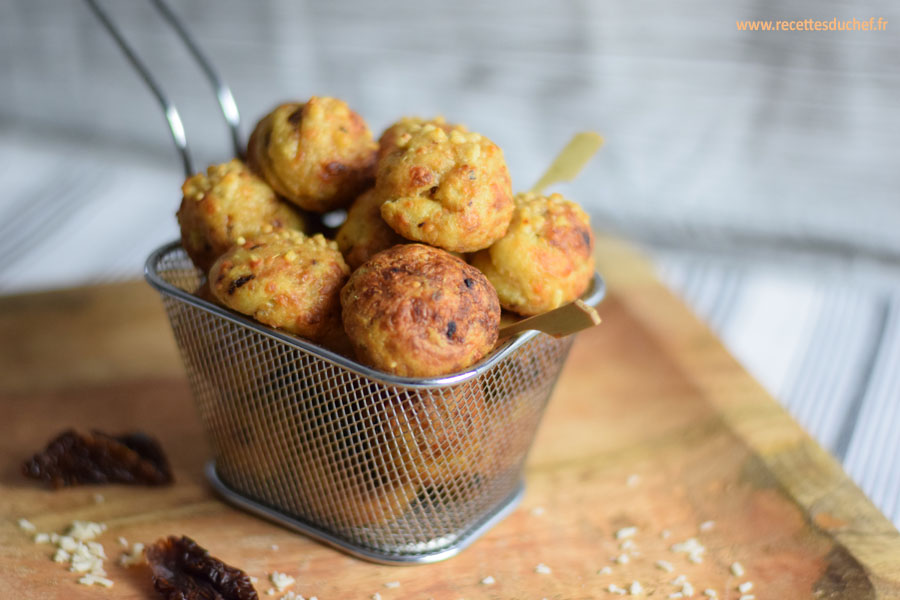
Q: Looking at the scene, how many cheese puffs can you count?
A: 8